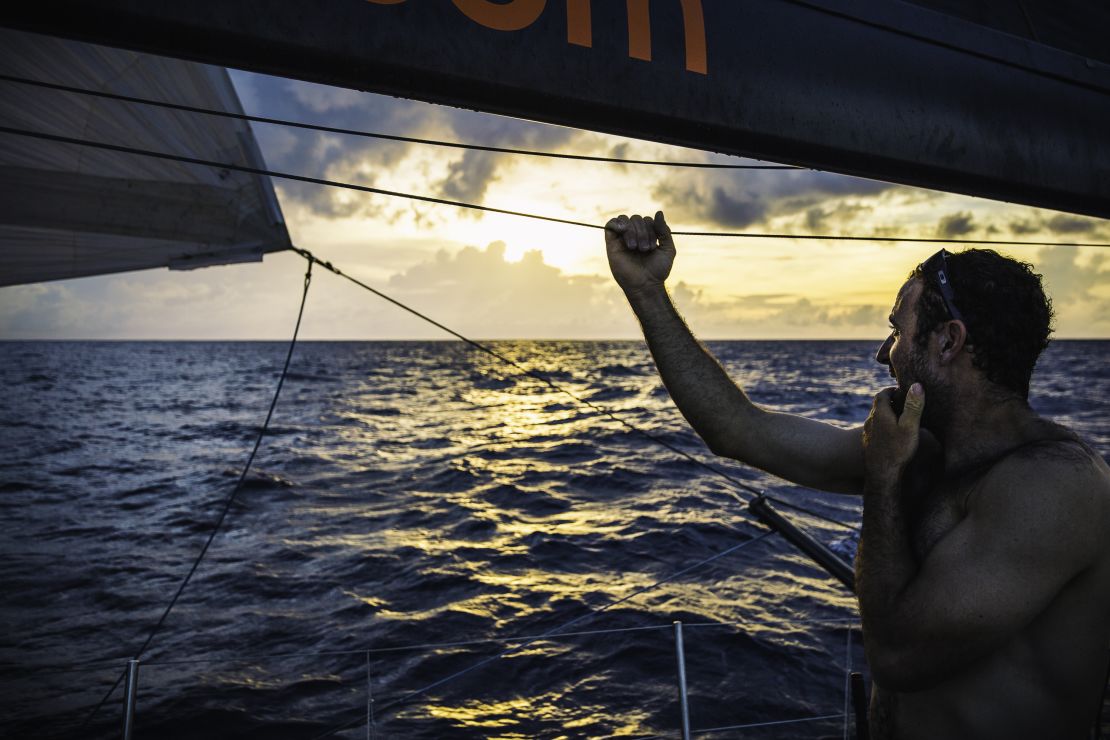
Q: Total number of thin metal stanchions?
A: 2